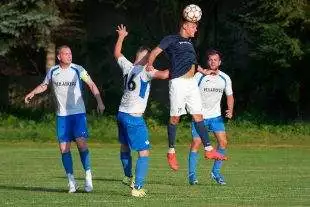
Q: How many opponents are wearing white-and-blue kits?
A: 3